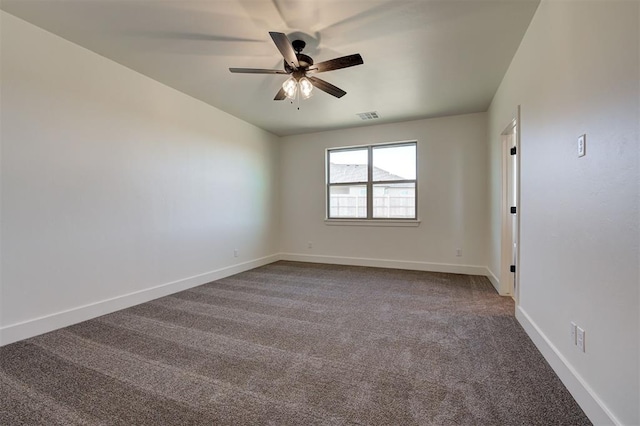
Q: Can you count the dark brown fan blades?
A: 5